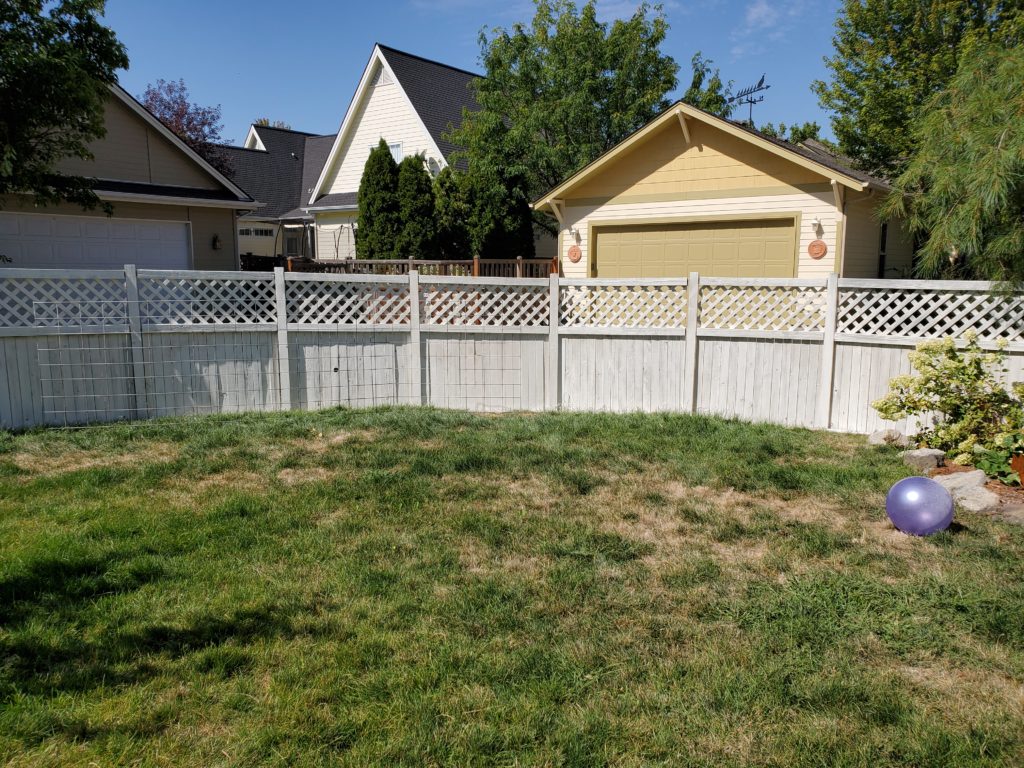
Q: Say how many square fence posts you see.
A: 6